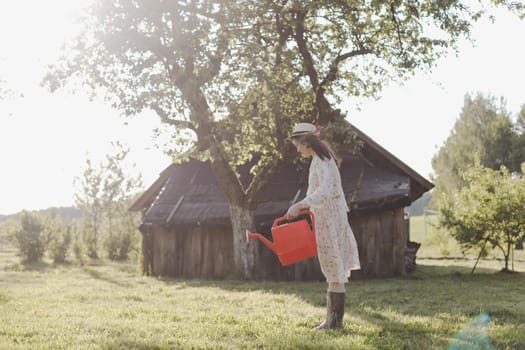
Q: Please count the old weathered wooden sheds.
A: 1